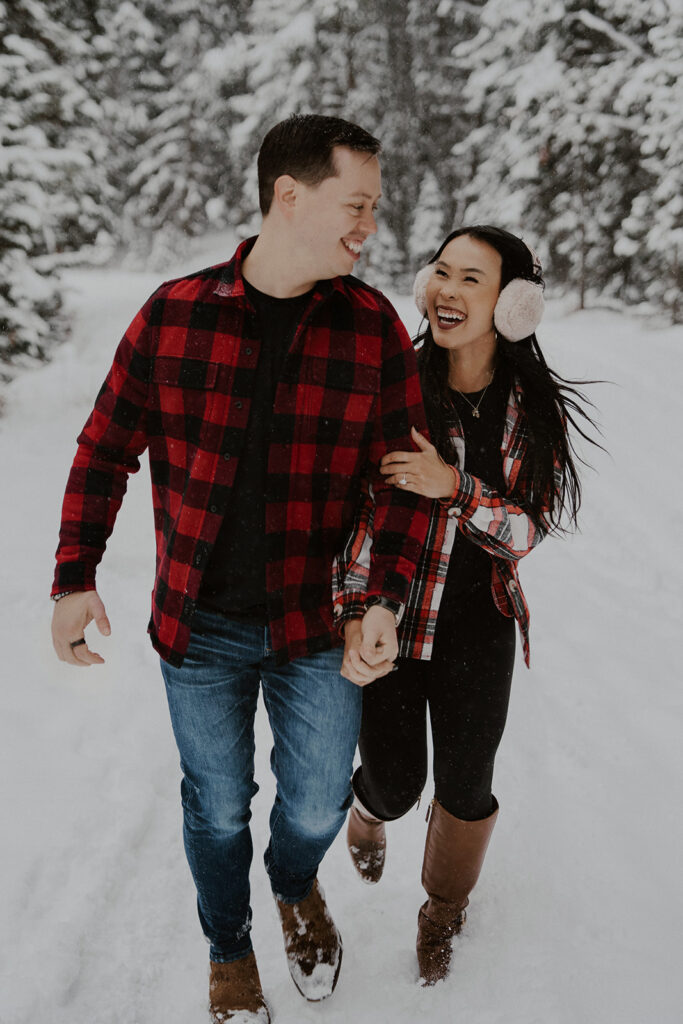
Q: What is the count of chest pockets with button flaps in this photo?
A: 2